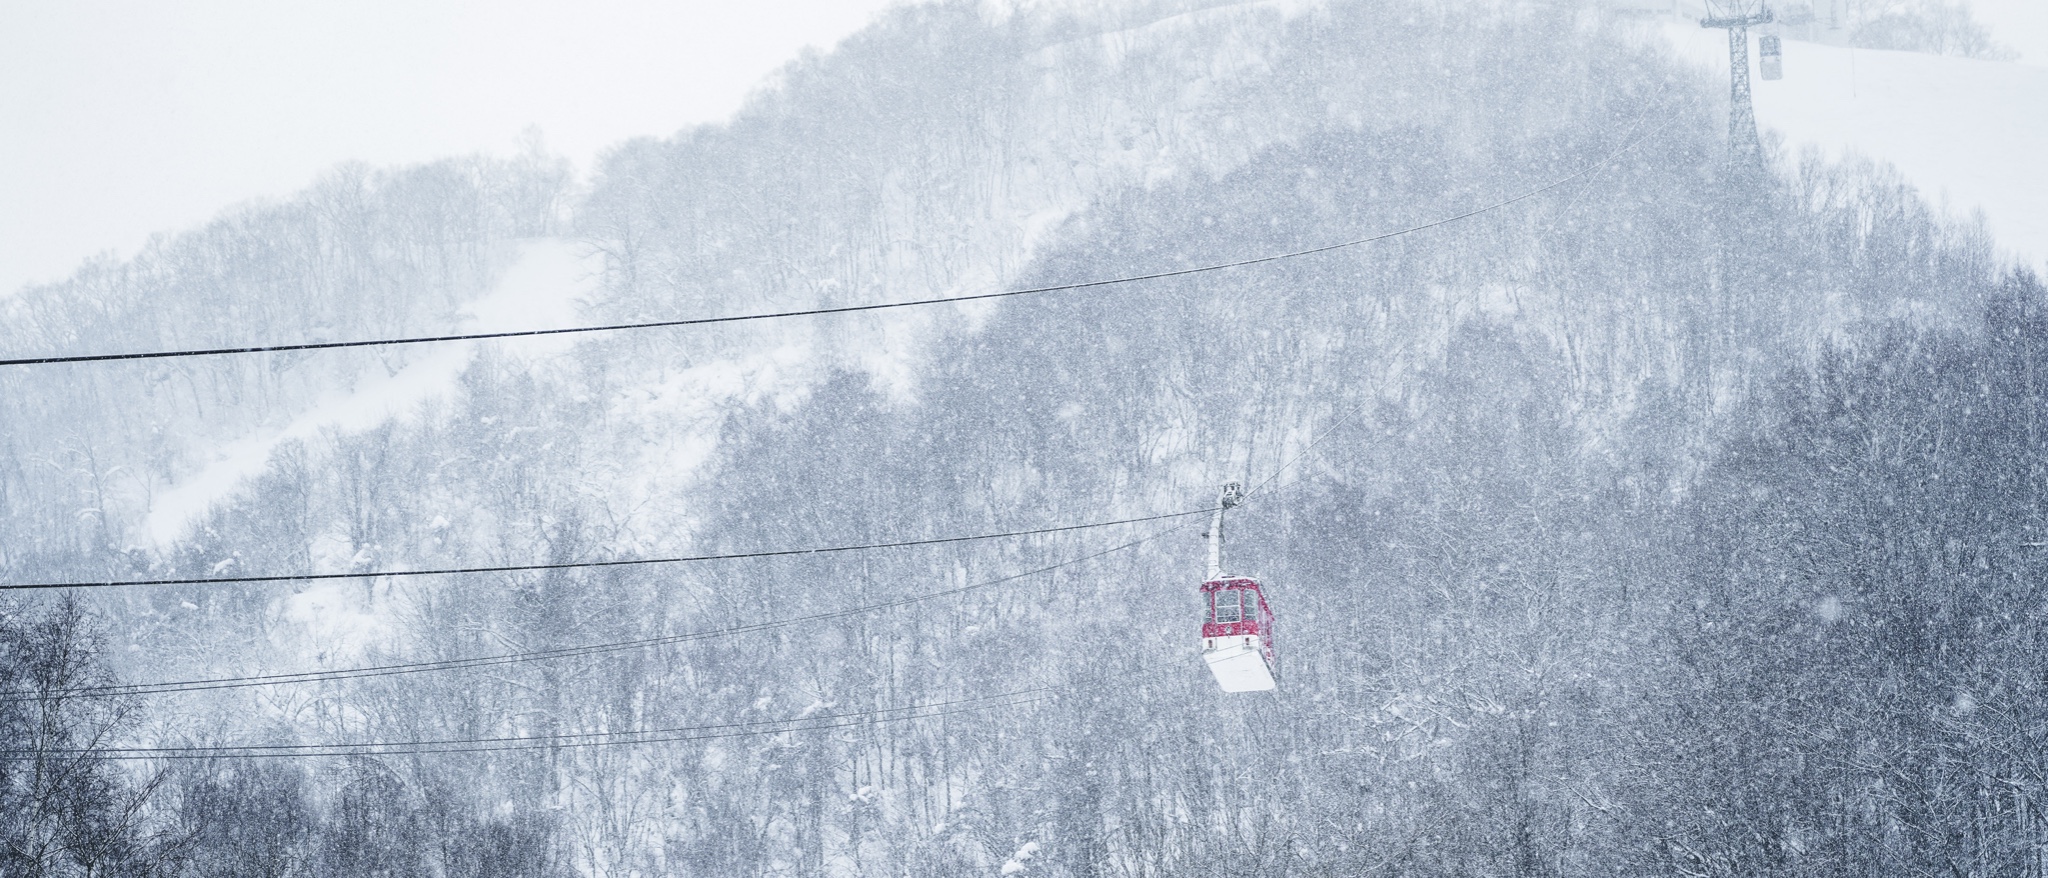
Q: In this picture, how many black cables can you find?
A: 6